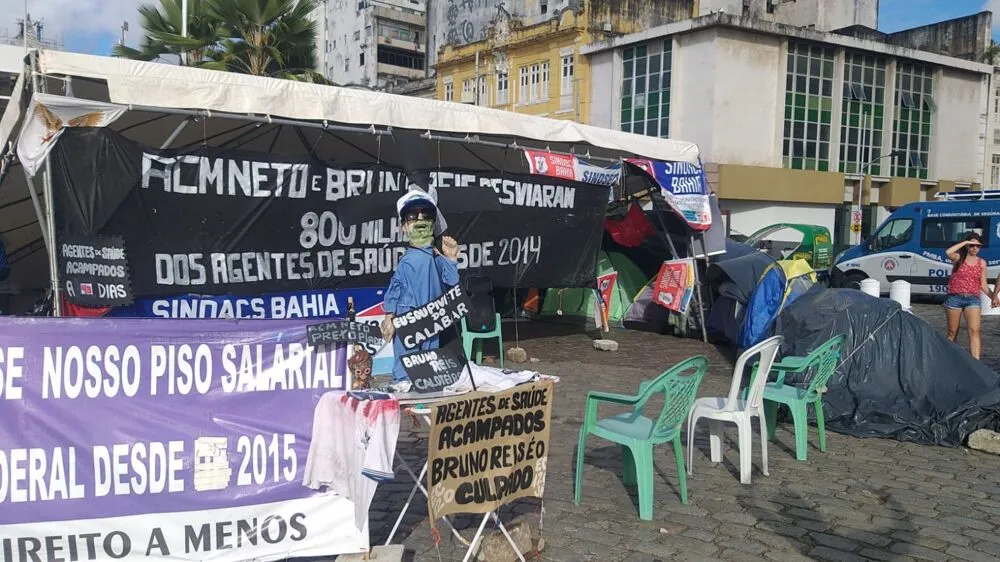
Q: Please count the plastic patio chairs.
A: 4